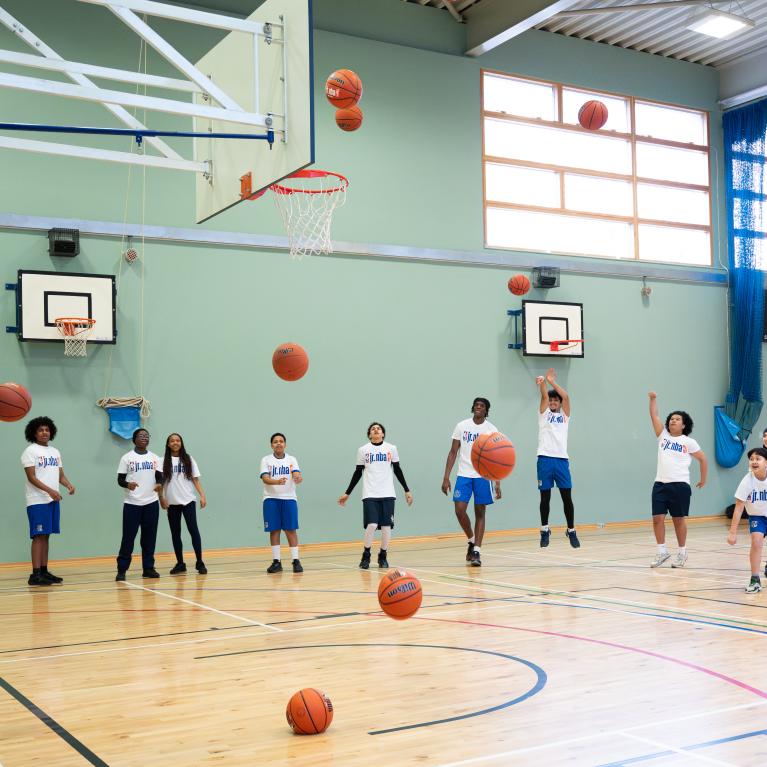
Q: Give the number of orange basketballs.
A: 9